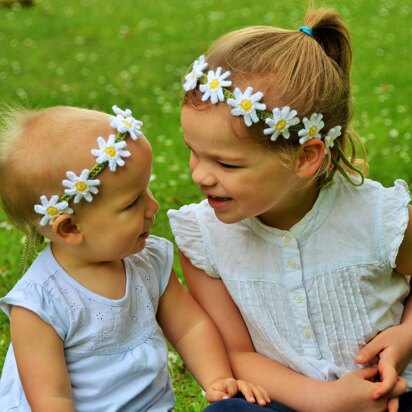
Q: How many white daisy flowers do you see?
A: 10